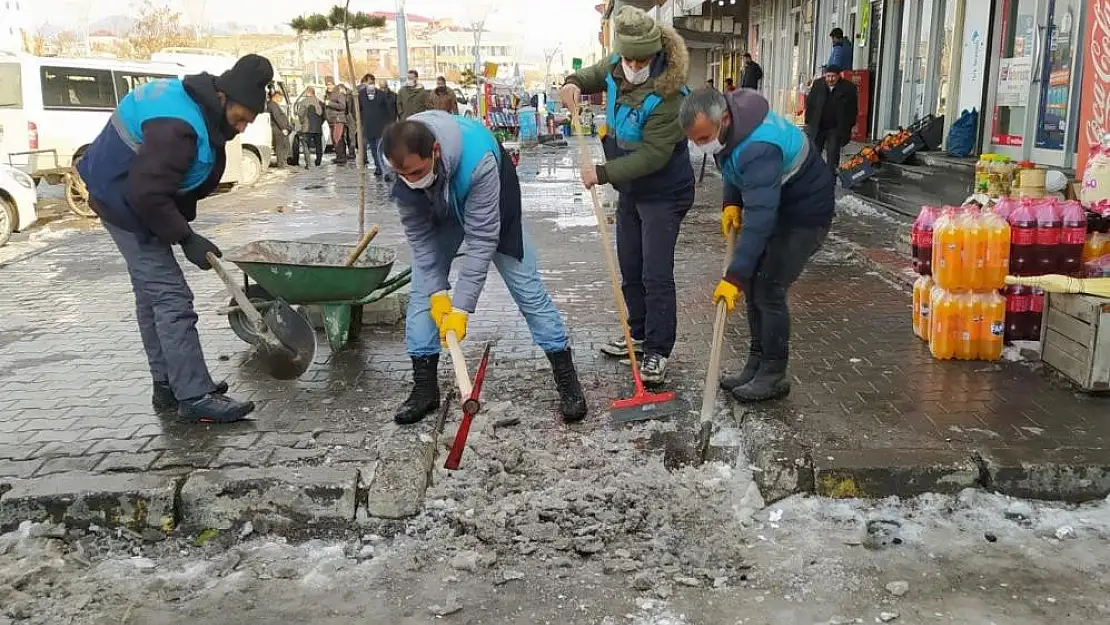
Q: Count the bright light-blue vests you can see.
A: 4